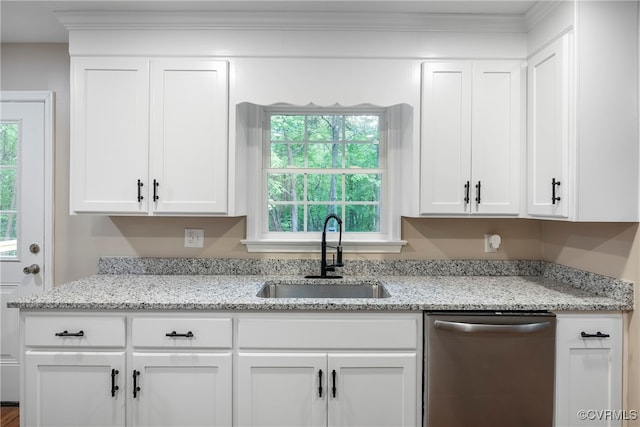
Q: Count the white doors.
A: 11